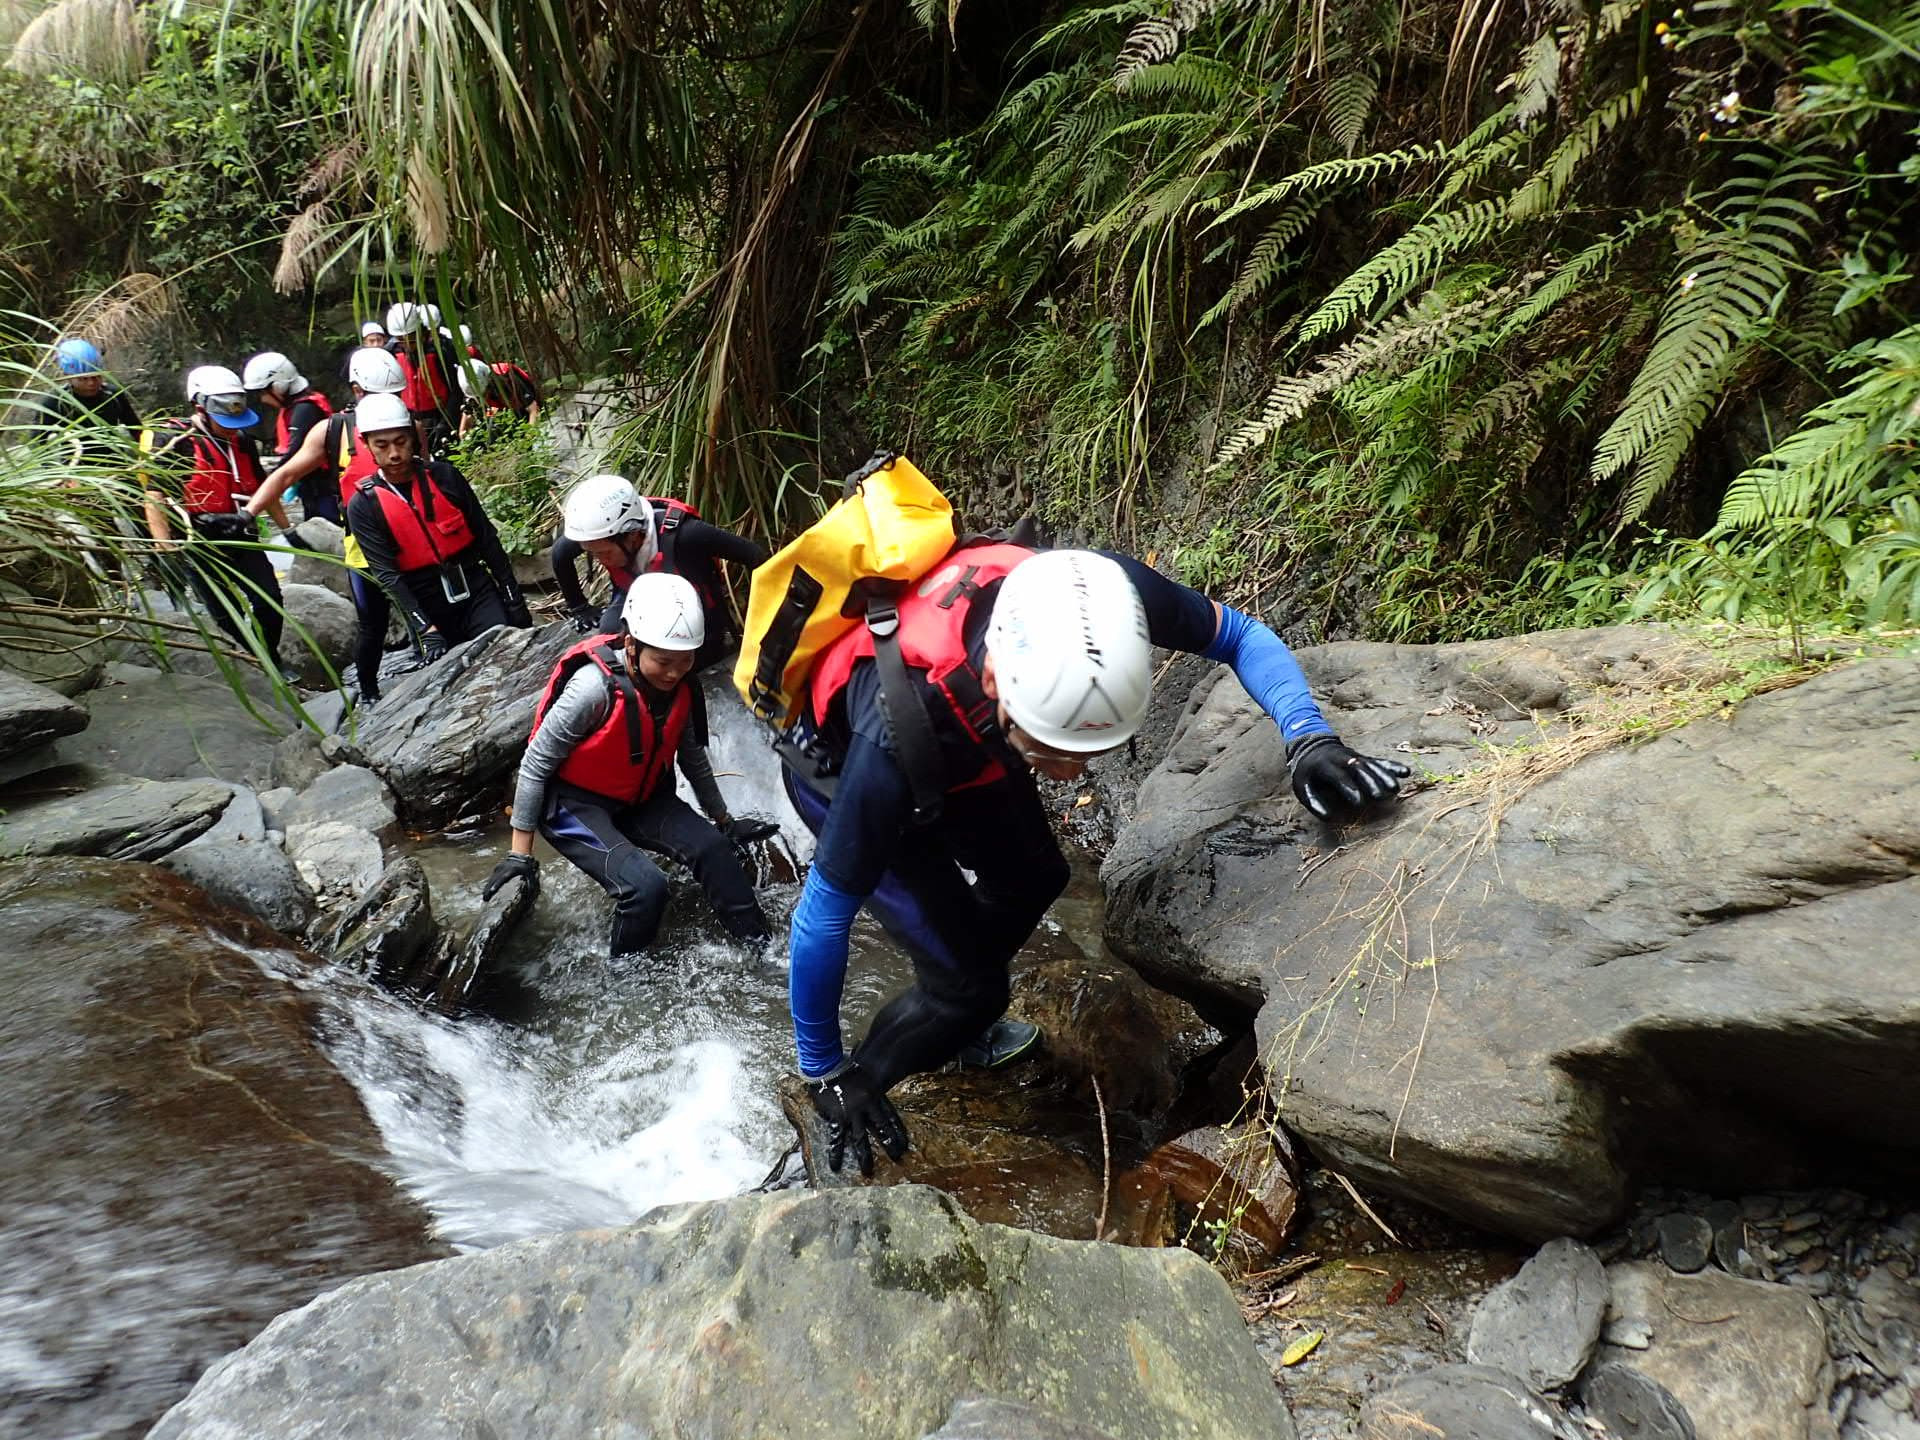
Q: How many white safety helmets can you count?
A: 12